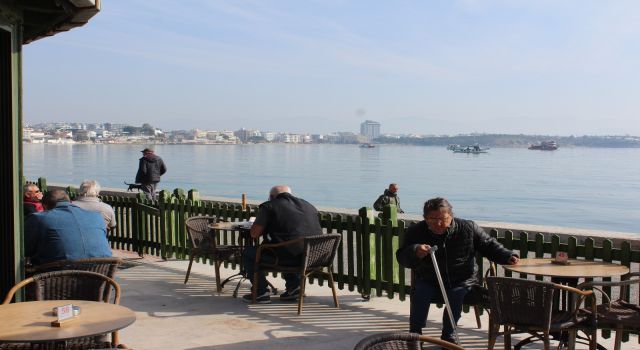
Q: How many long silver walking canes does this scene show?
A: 1